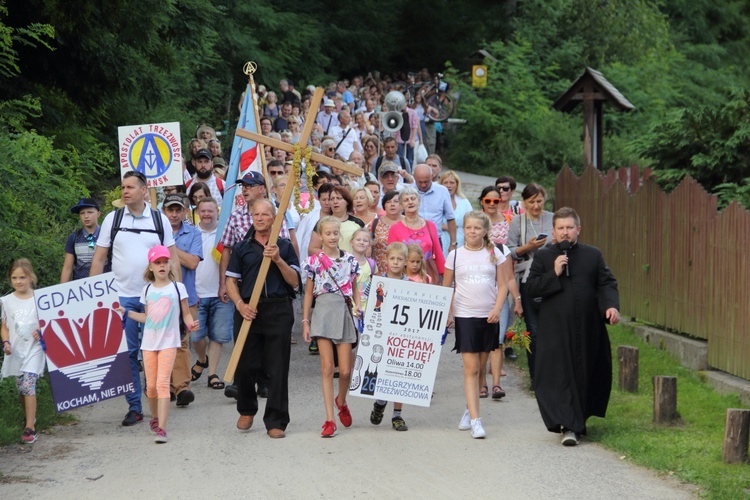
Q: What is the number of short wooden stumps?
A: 3